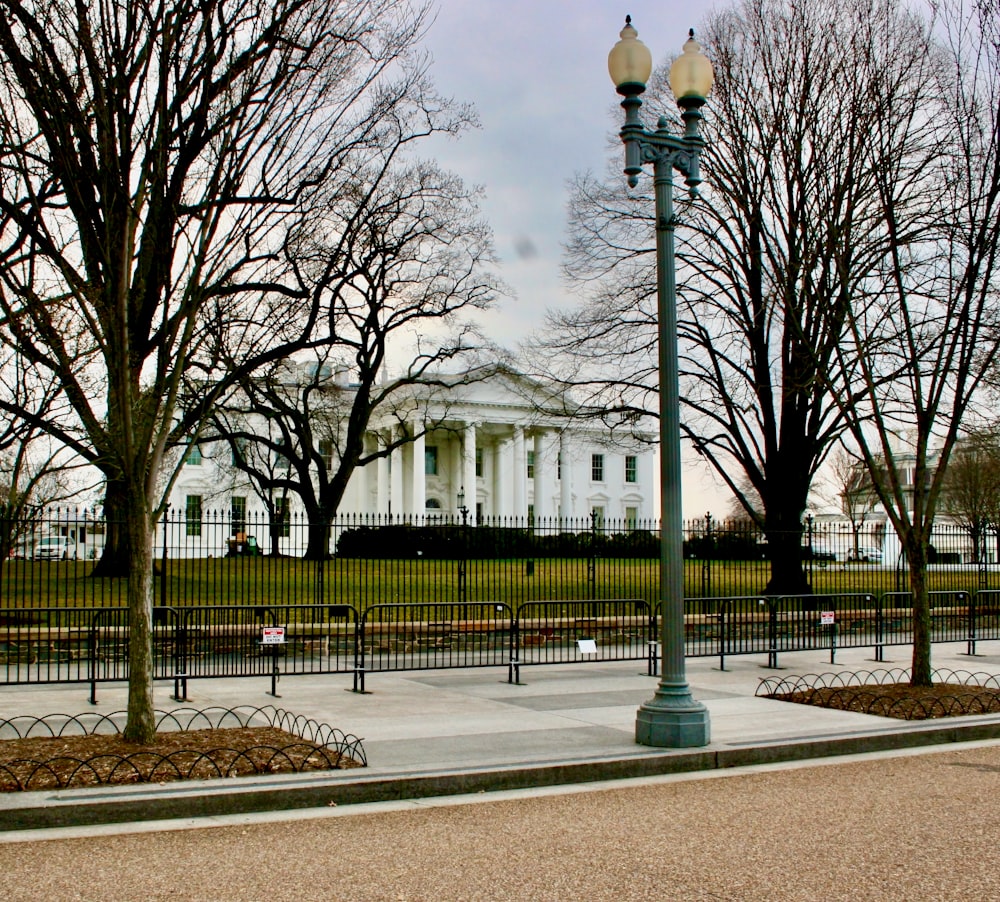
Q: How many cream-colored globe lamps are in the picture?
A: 2